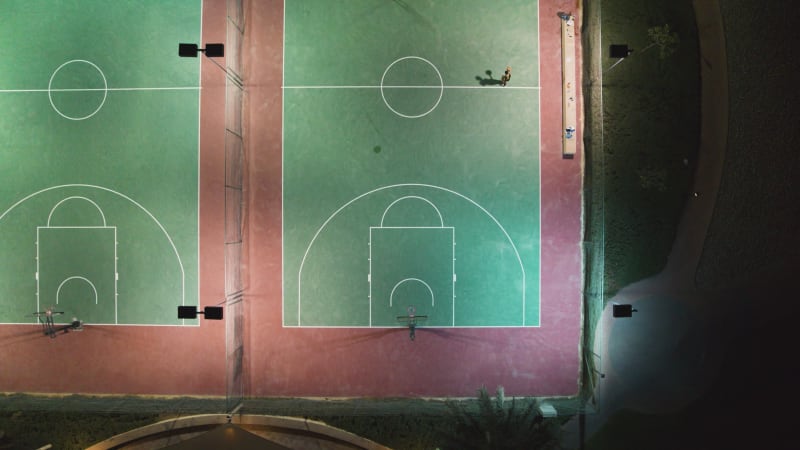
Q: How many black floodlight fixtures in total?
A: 6